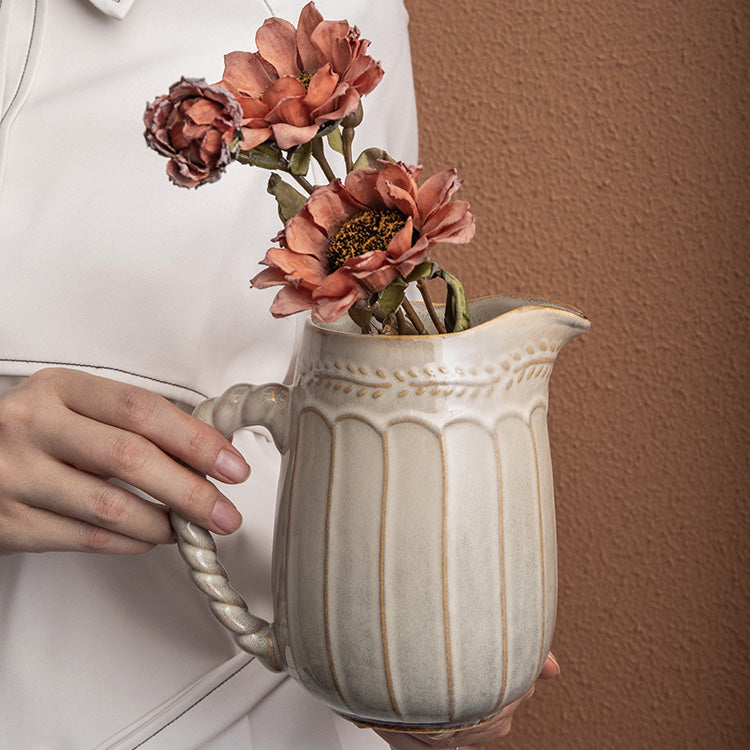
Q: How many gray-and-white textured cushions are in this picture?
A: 0